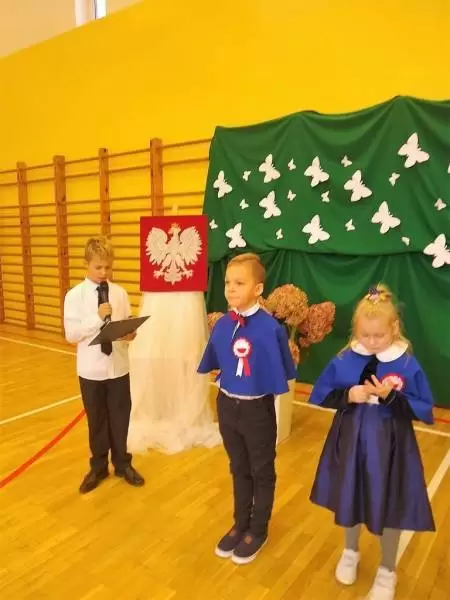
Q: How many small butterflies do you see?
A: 12